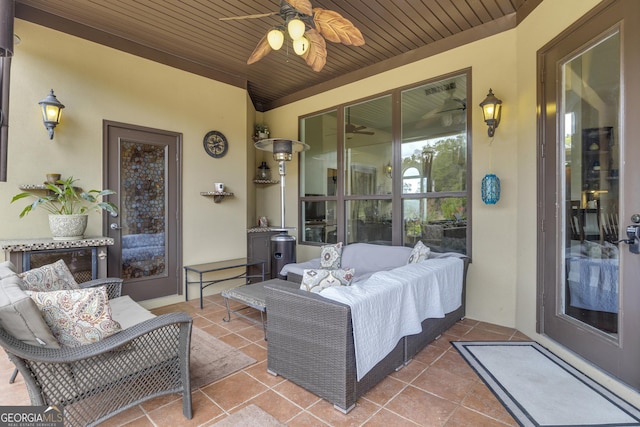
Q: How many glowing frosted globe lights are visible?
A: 3